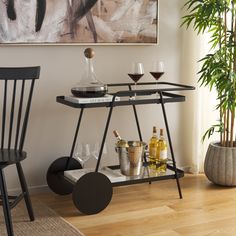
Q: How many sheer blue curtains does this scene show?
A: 0